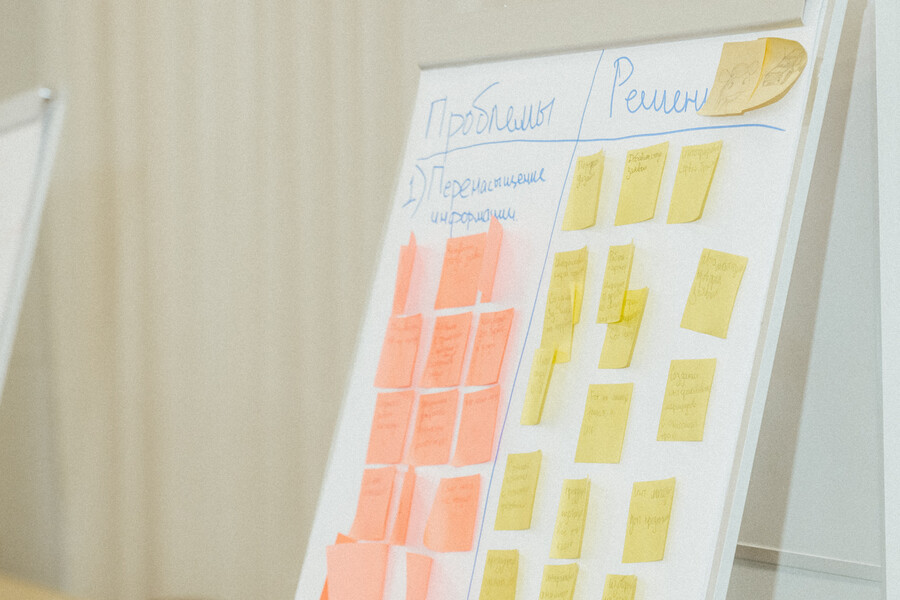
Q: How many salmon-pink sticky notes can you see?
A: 15